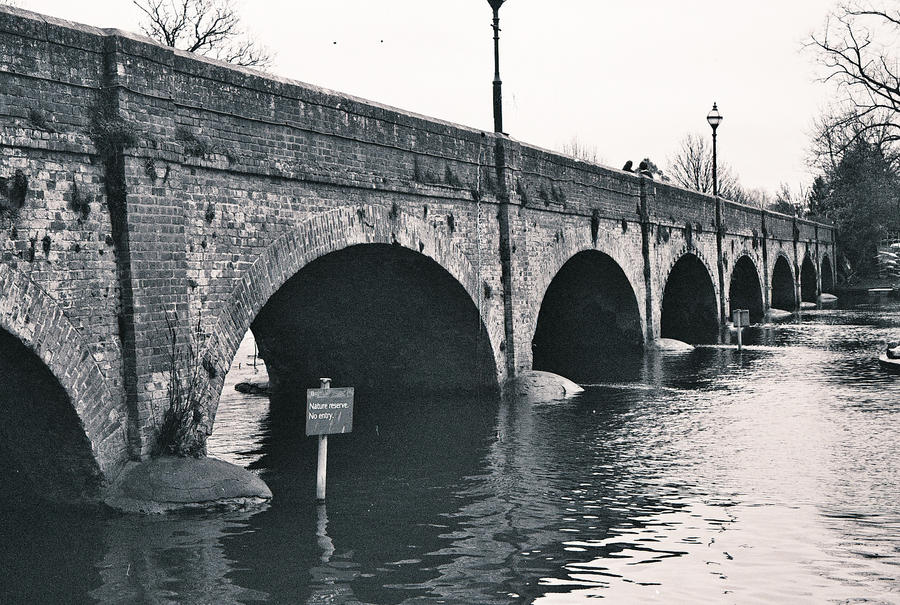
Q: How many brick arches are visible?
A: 8